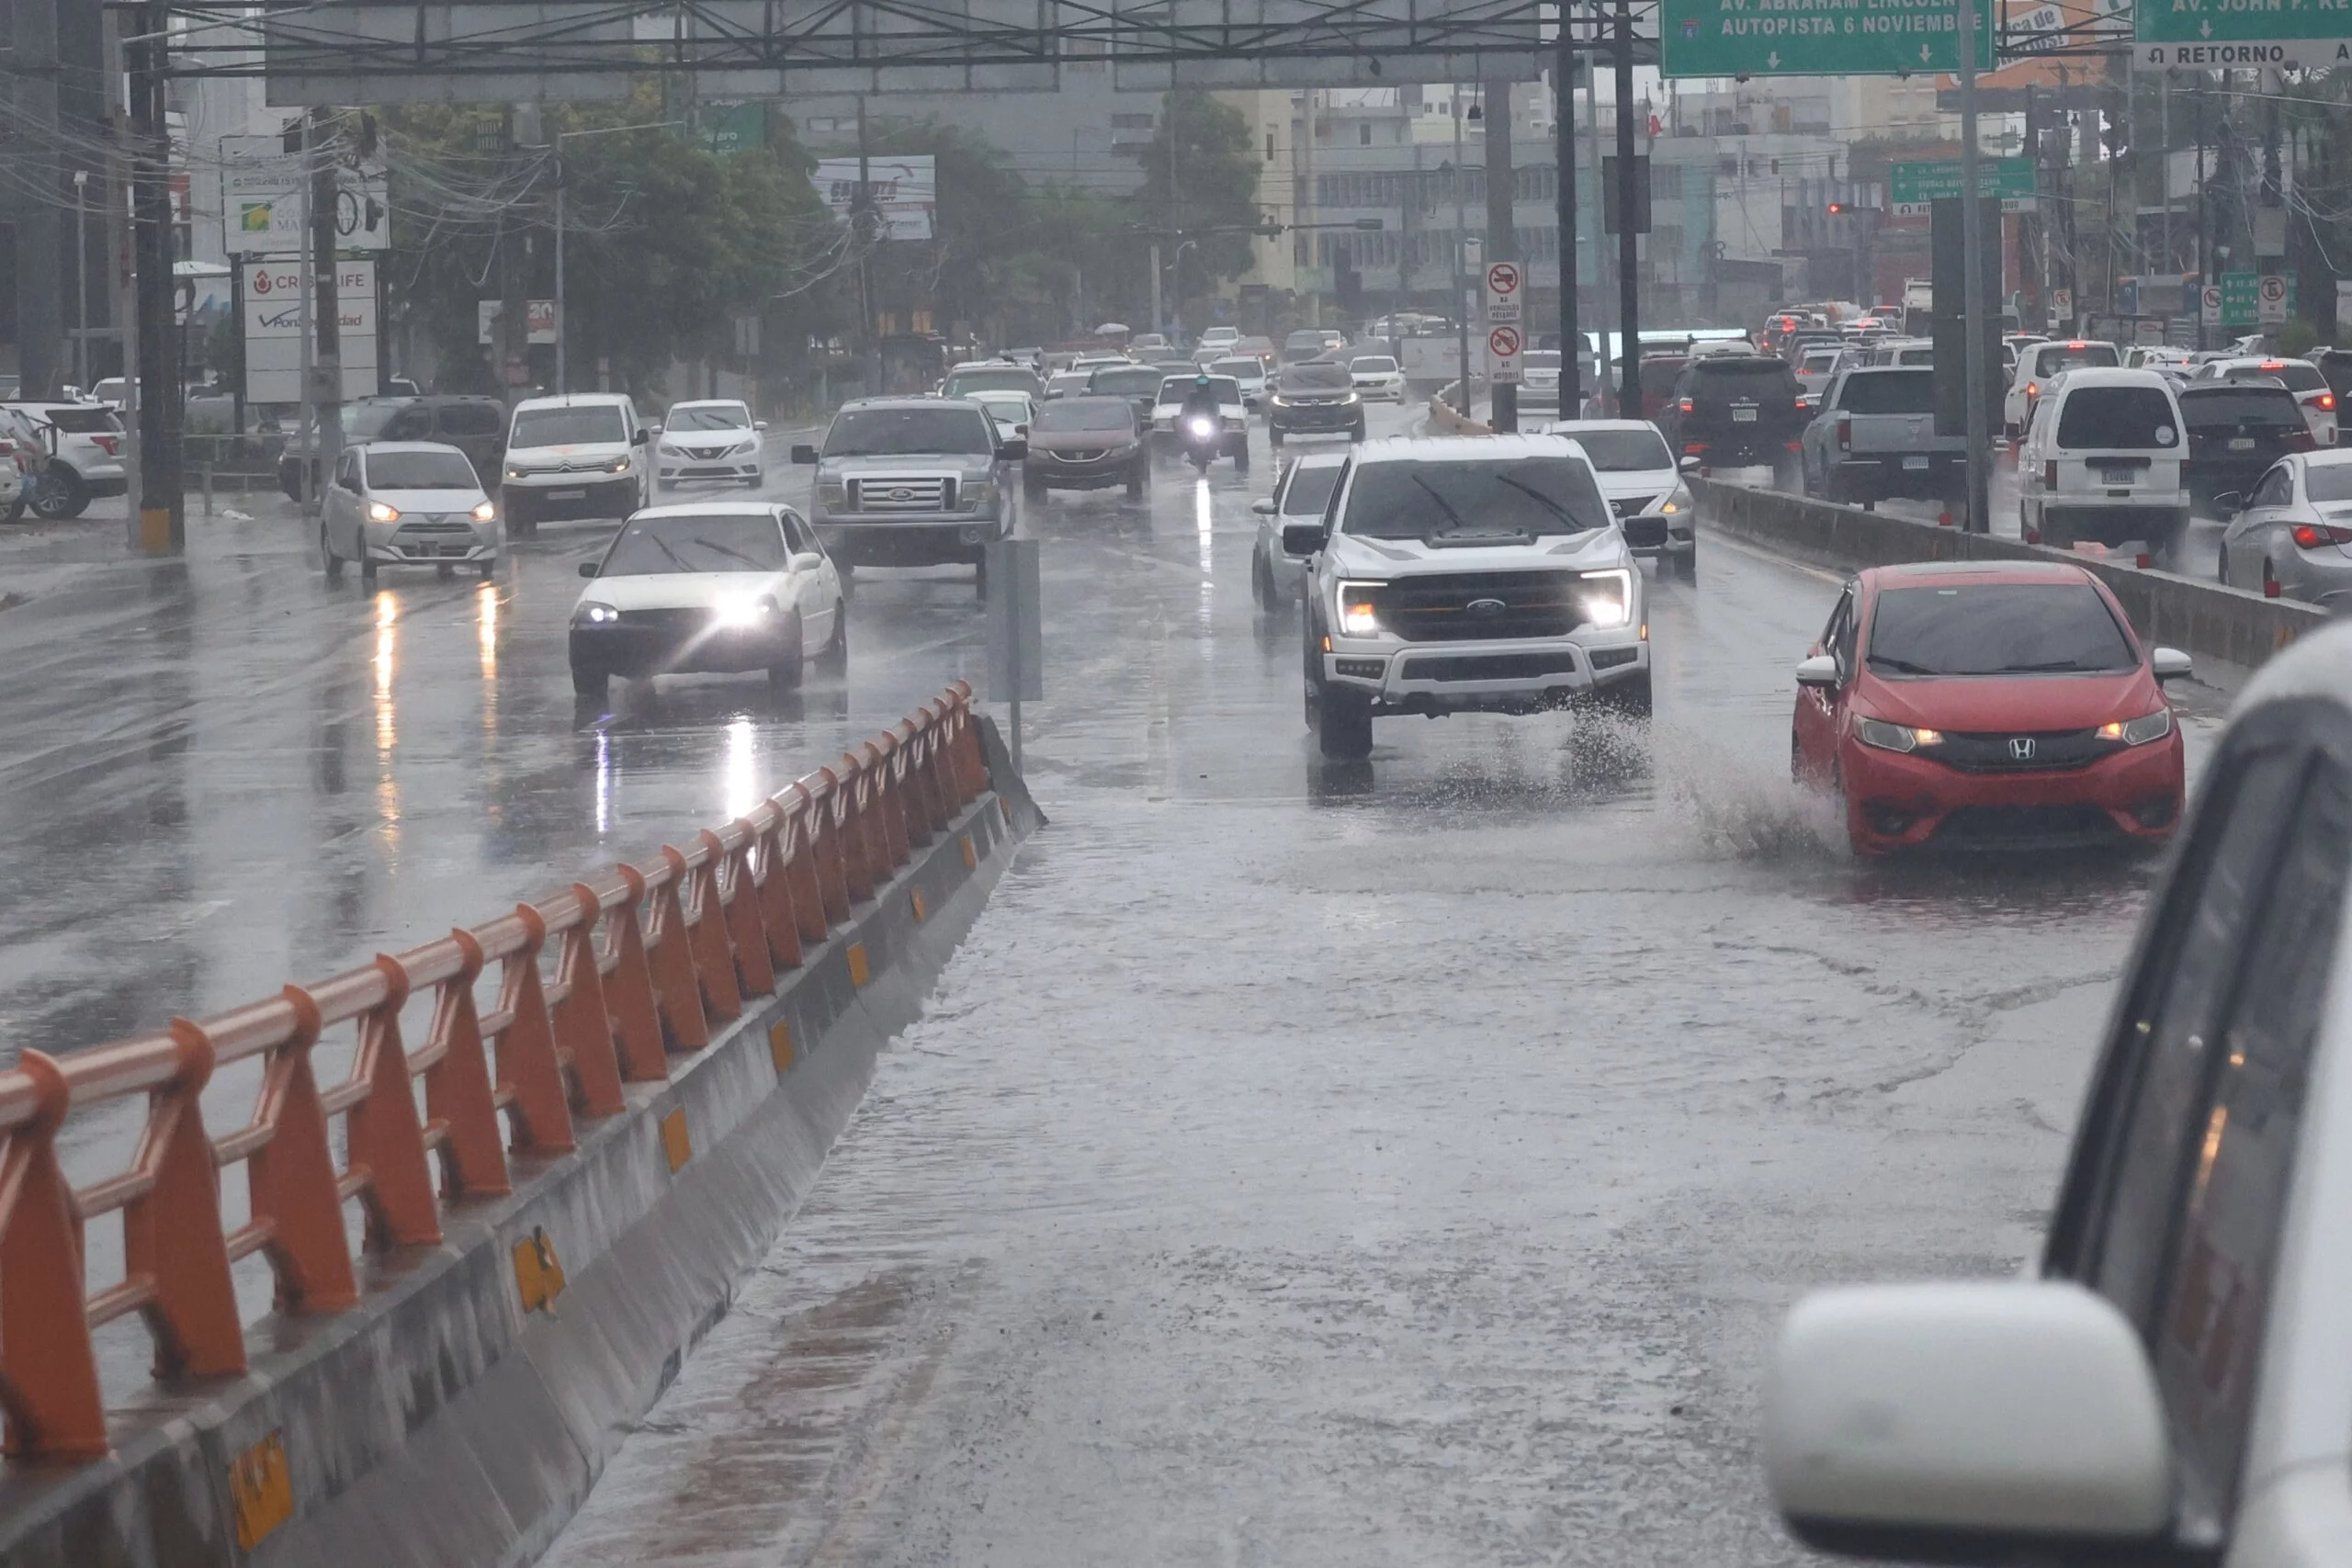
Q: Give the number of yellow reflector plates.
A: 8